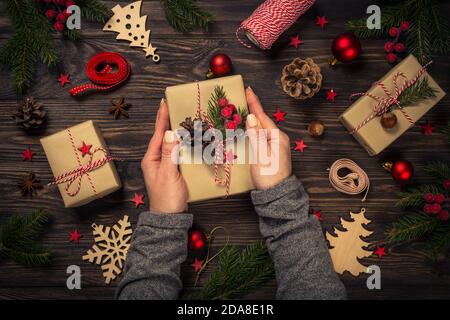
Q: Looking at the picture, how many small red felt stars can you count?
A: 15